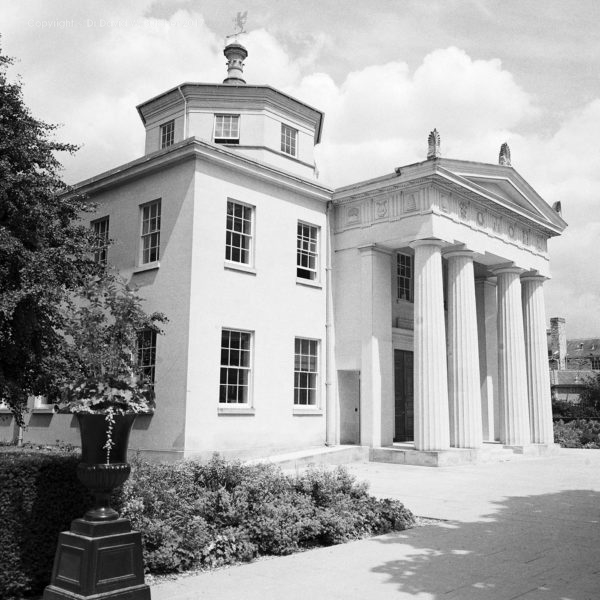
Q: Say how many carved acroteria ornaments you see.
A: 3